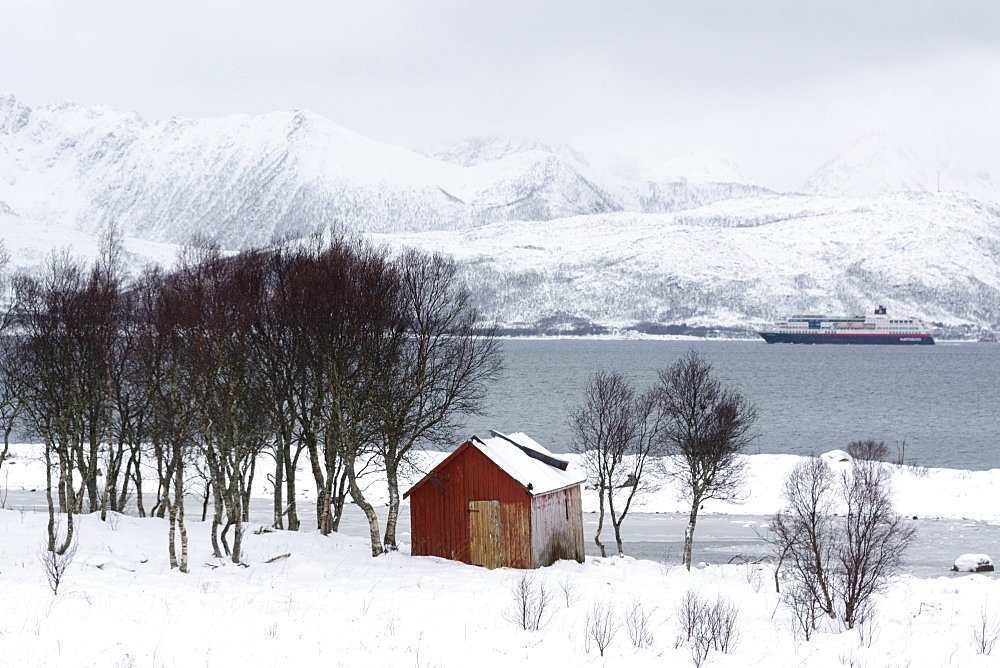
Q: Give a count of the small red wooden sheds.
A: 1